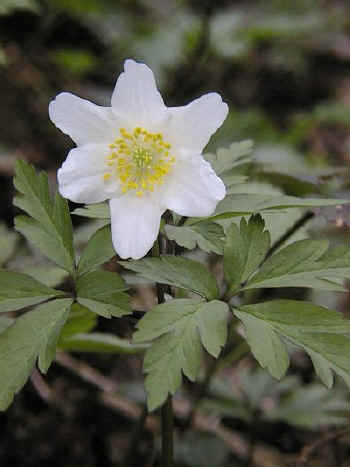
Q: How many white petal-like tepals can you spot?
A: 6